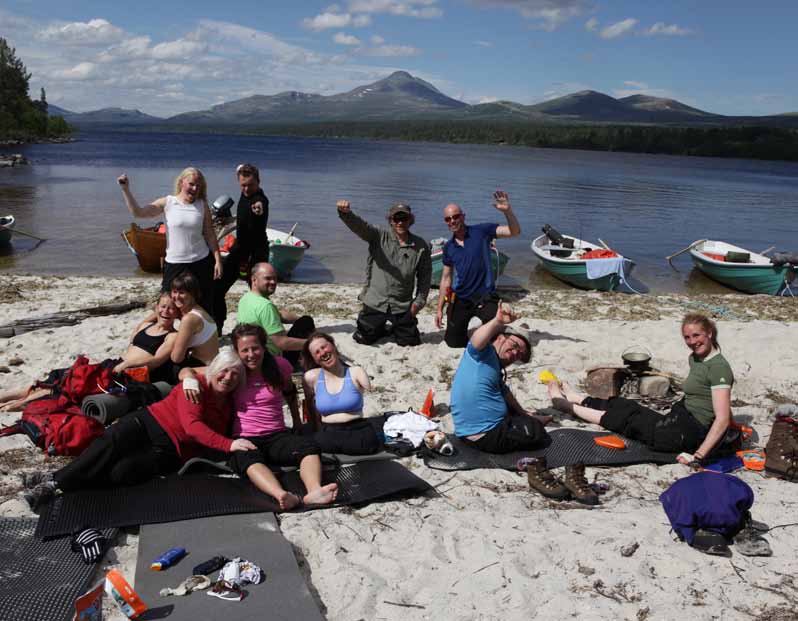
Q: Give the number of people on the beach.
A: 12